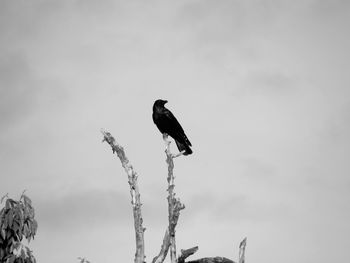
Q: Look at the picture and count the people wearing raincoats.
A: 0